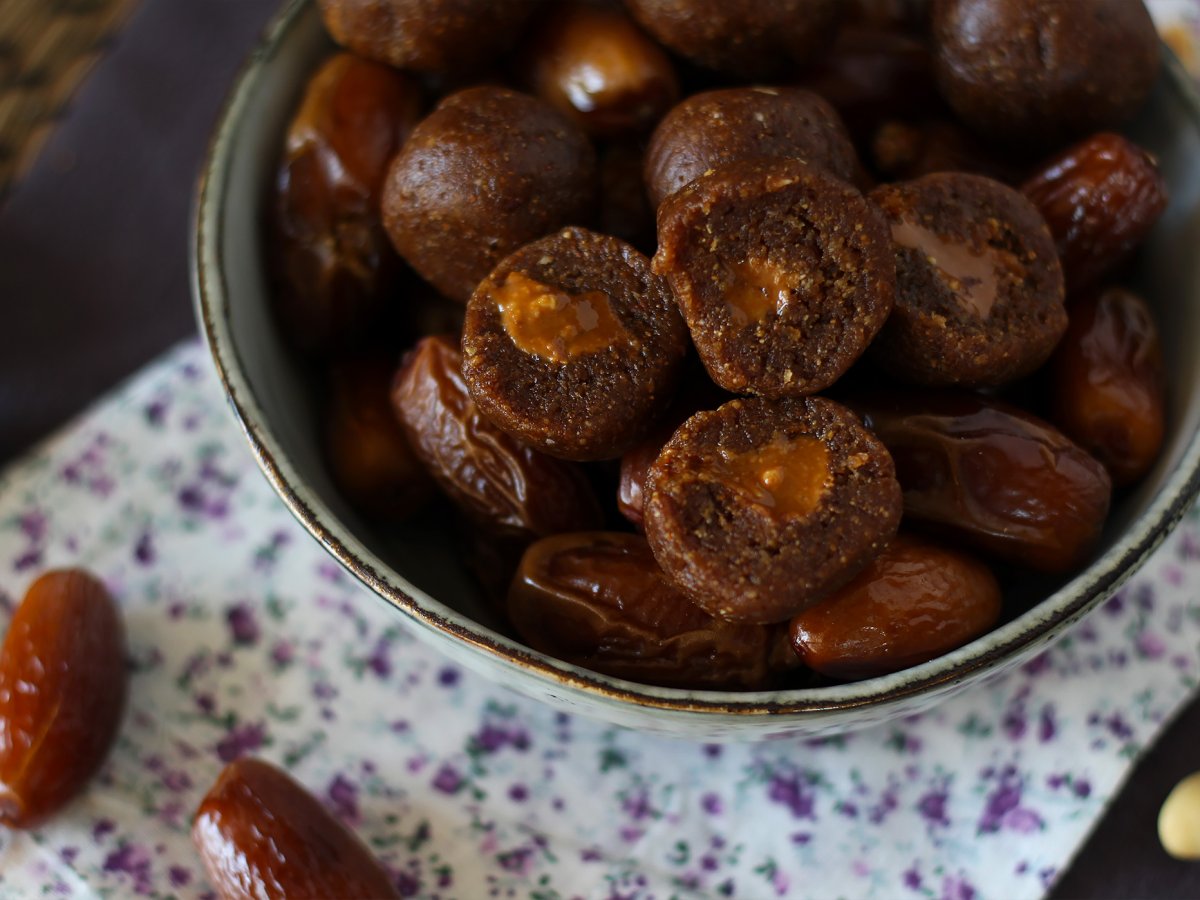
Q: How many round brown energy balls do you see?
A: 9